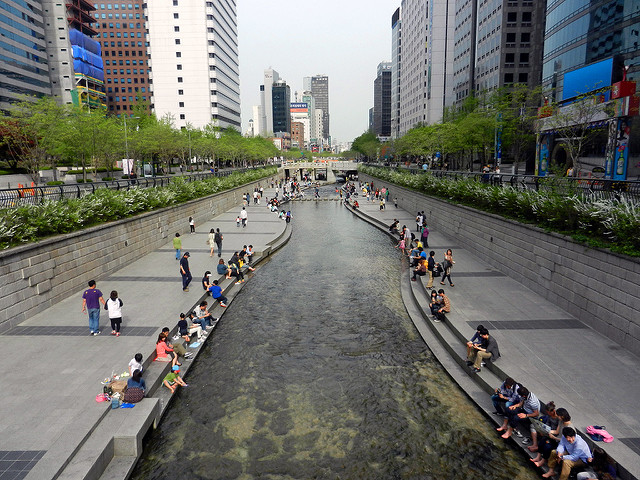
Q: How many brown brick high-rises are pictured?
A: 1